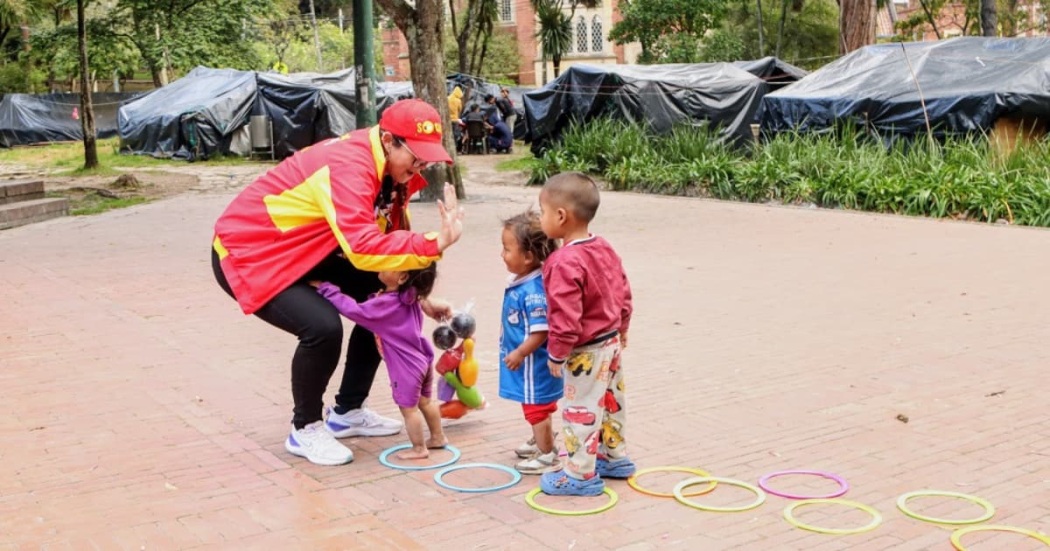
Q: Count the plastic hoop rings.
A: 9